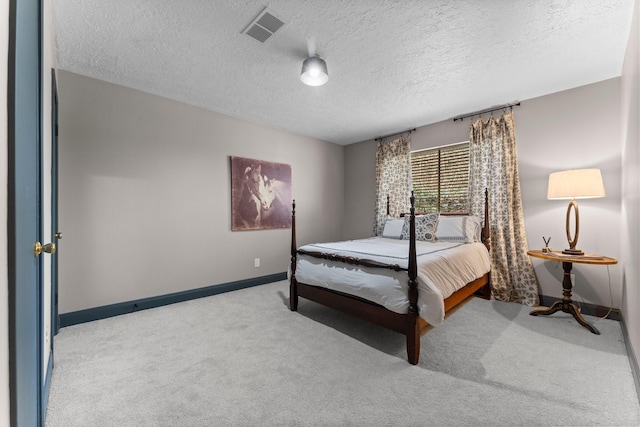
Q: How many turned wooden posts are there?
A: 4